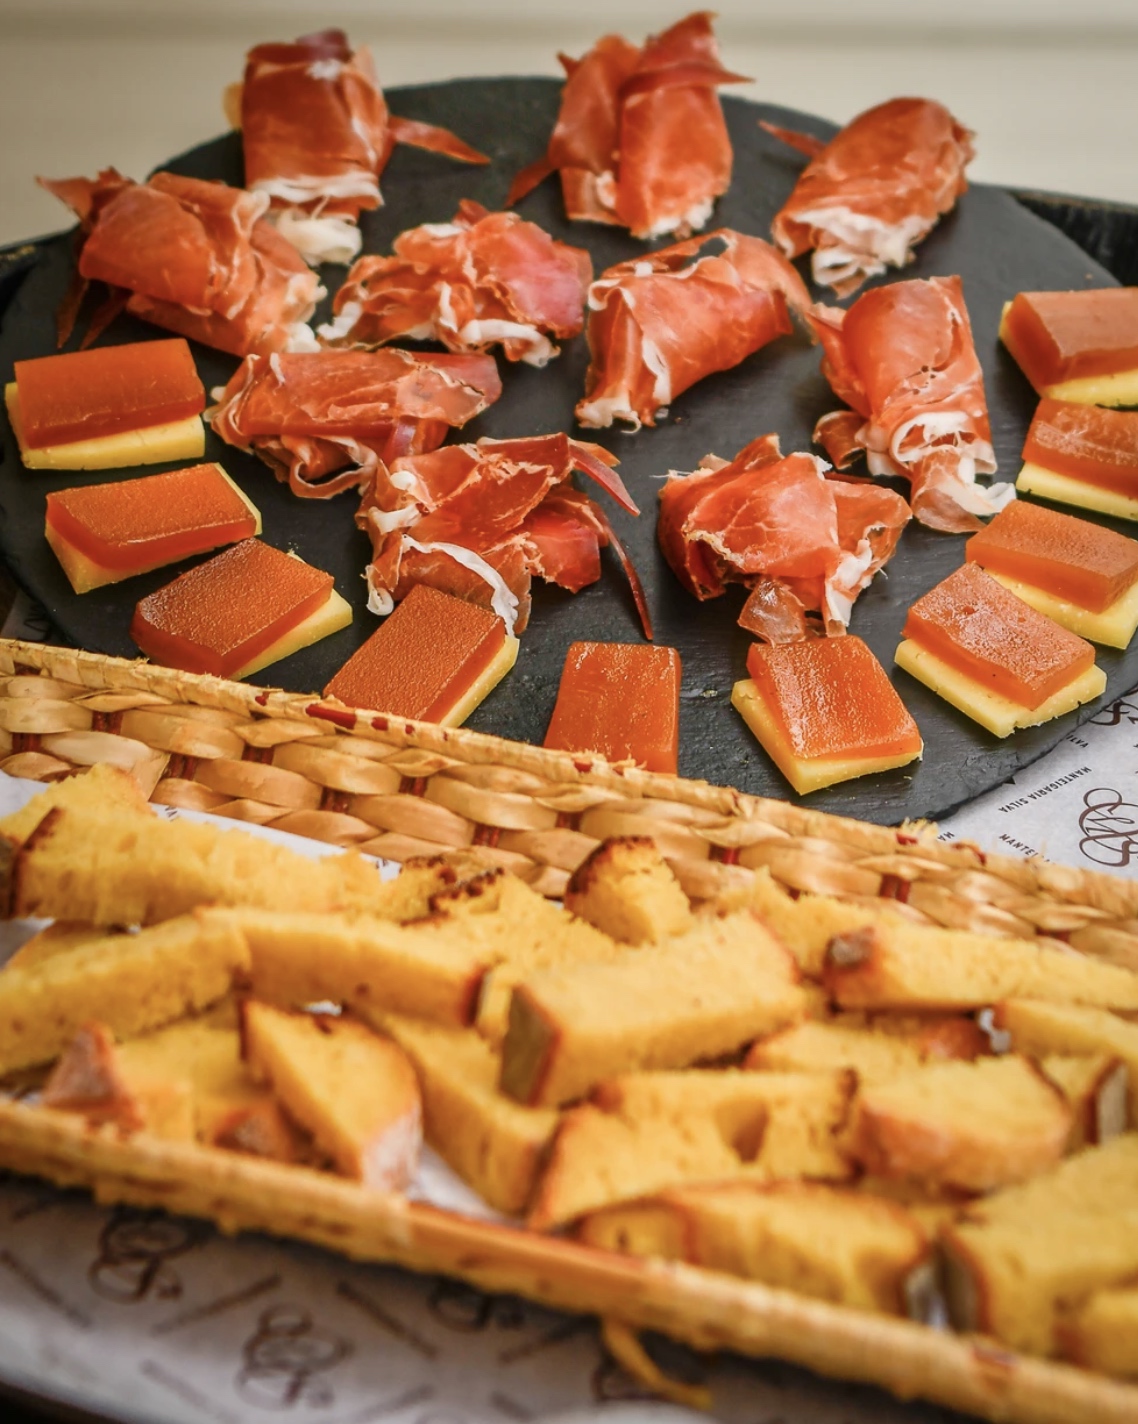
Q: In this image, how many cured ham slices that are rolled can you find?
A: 10